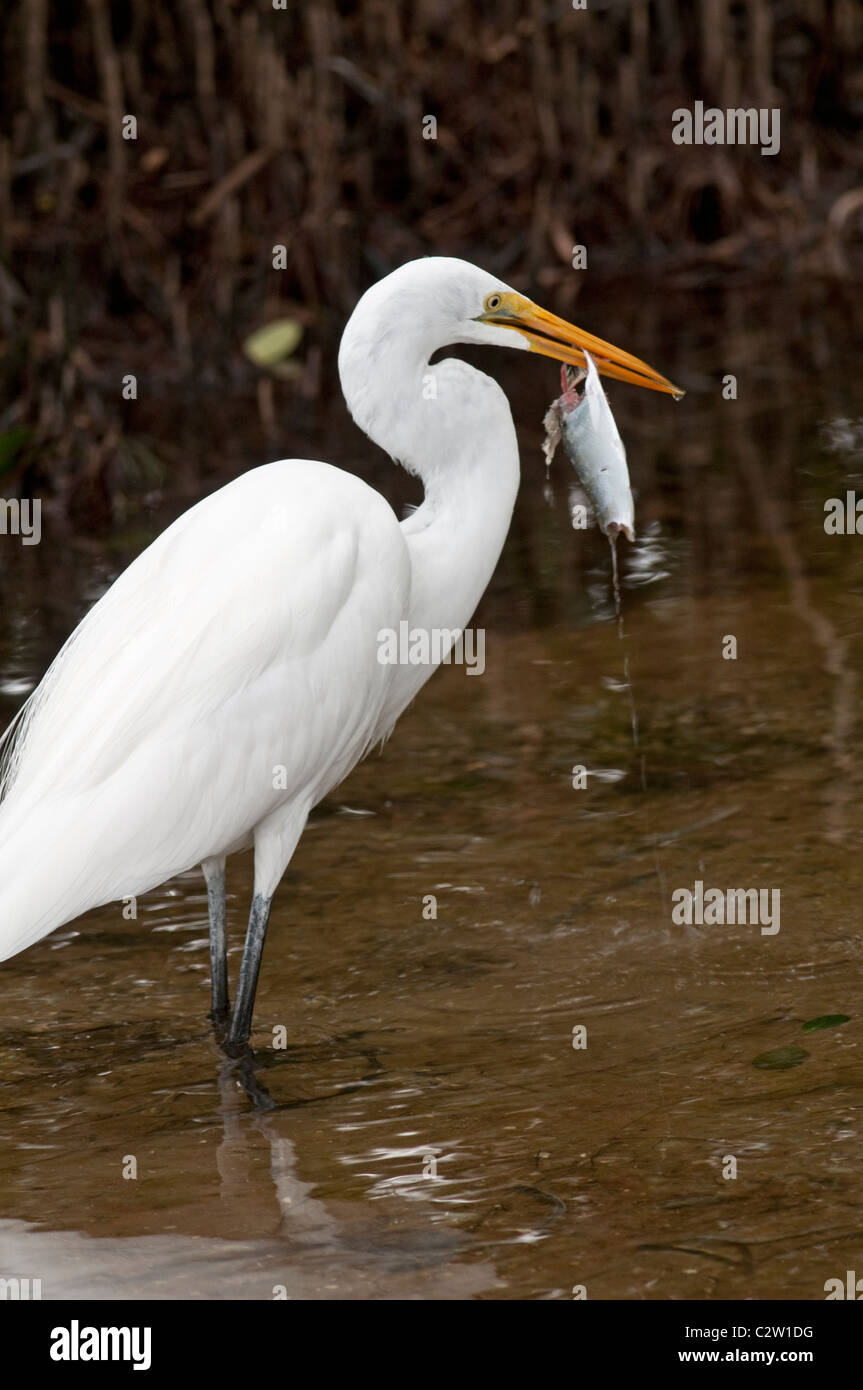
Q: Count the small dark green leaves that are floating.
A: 2